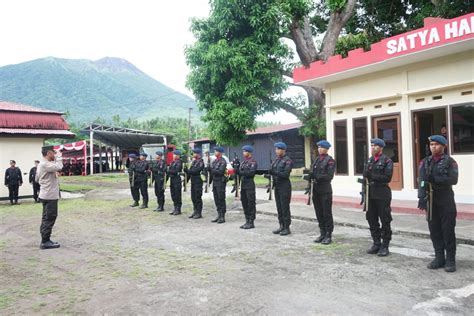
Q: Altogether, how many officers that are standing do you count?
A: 14